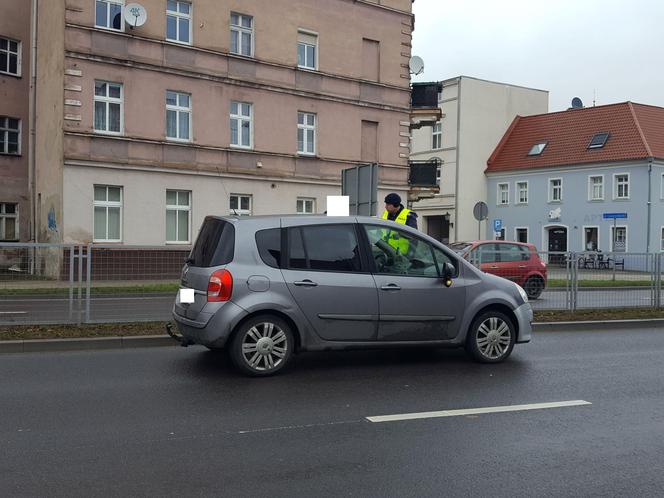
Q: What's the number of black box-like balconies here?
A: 2